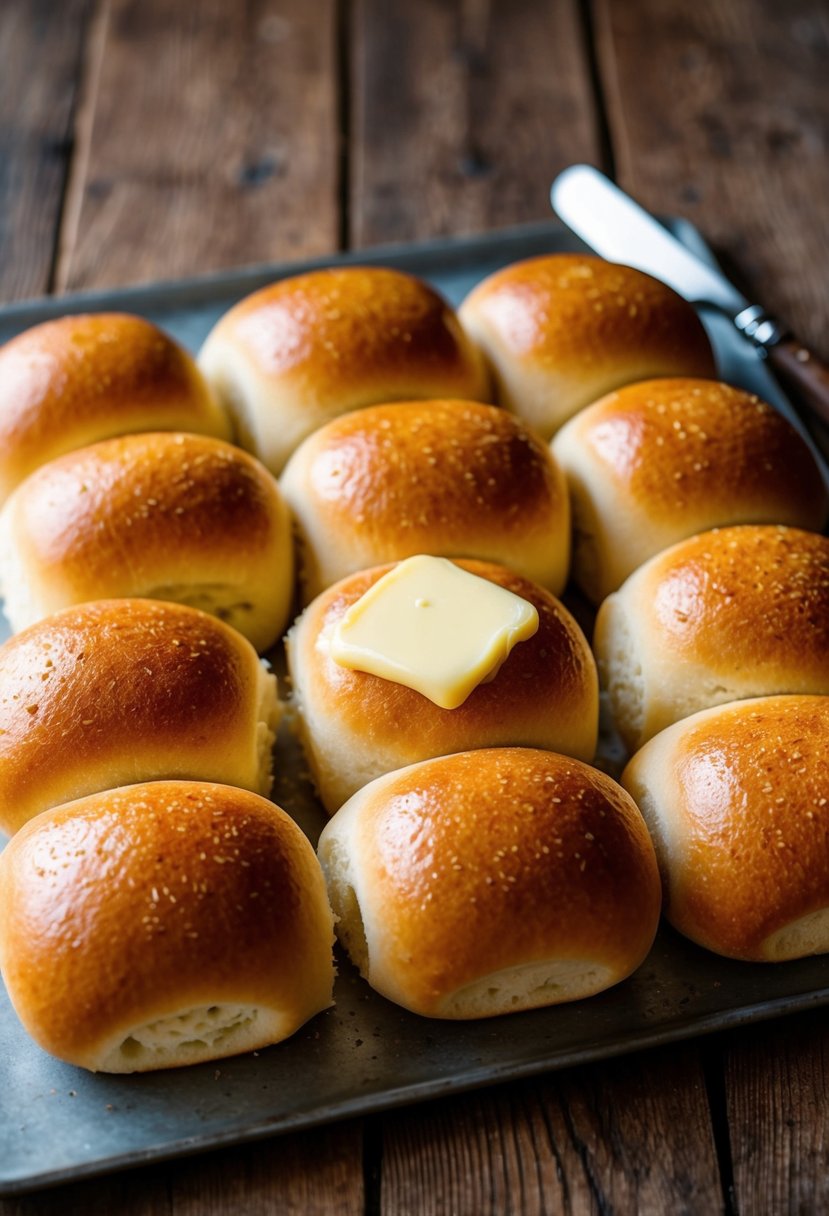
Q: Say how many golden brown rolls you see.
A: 12